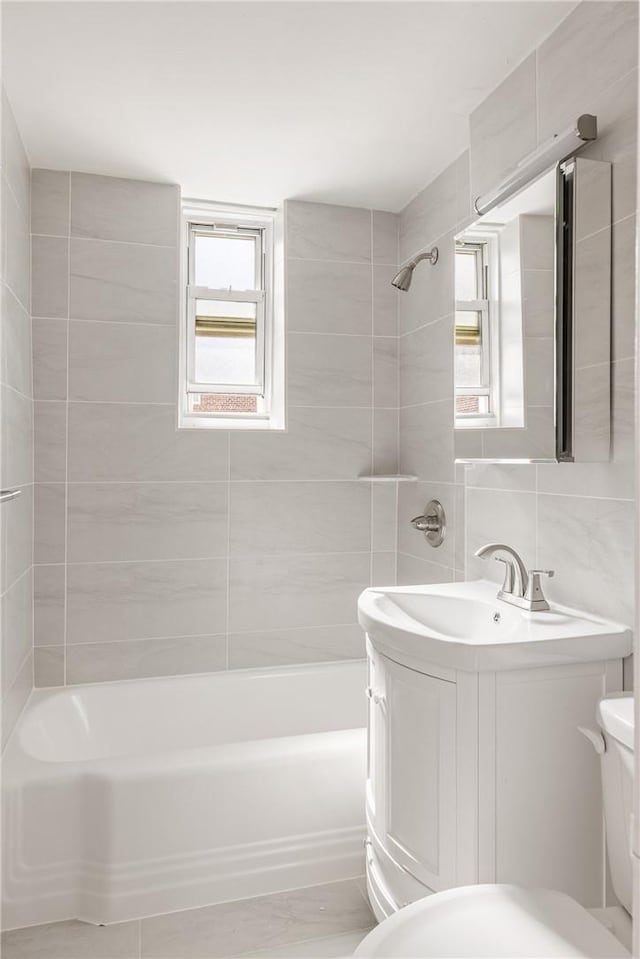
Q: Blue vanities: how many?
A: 0